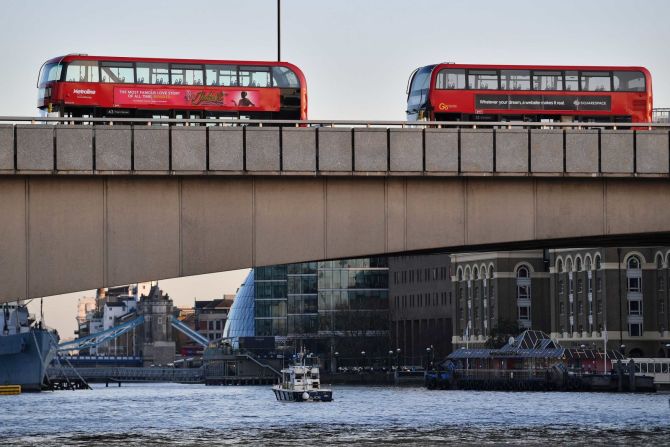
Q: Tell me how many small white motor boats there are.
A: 1